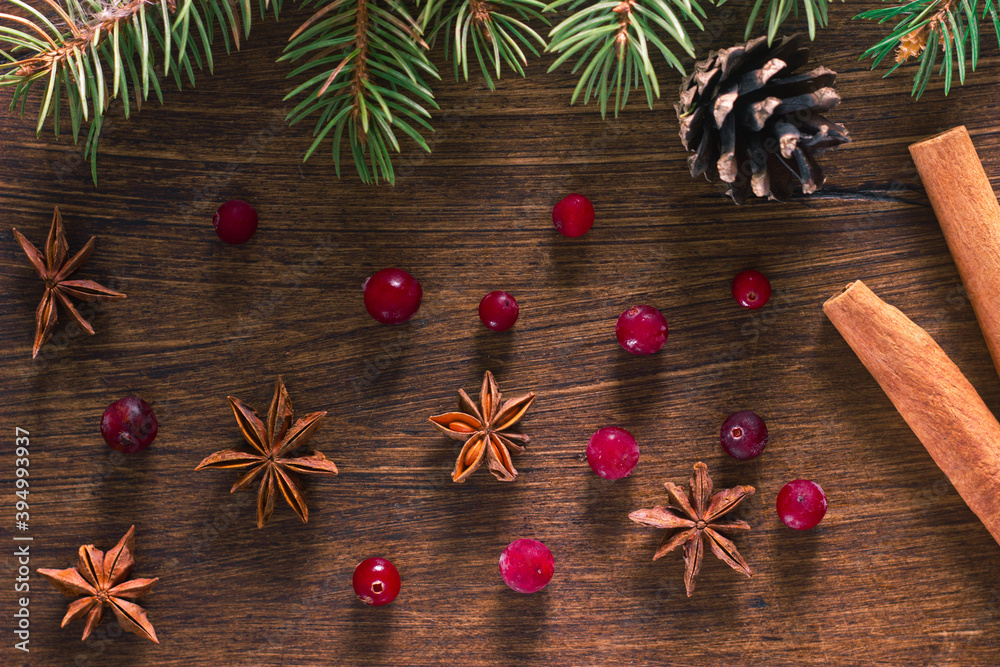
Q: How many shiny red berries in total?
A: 12